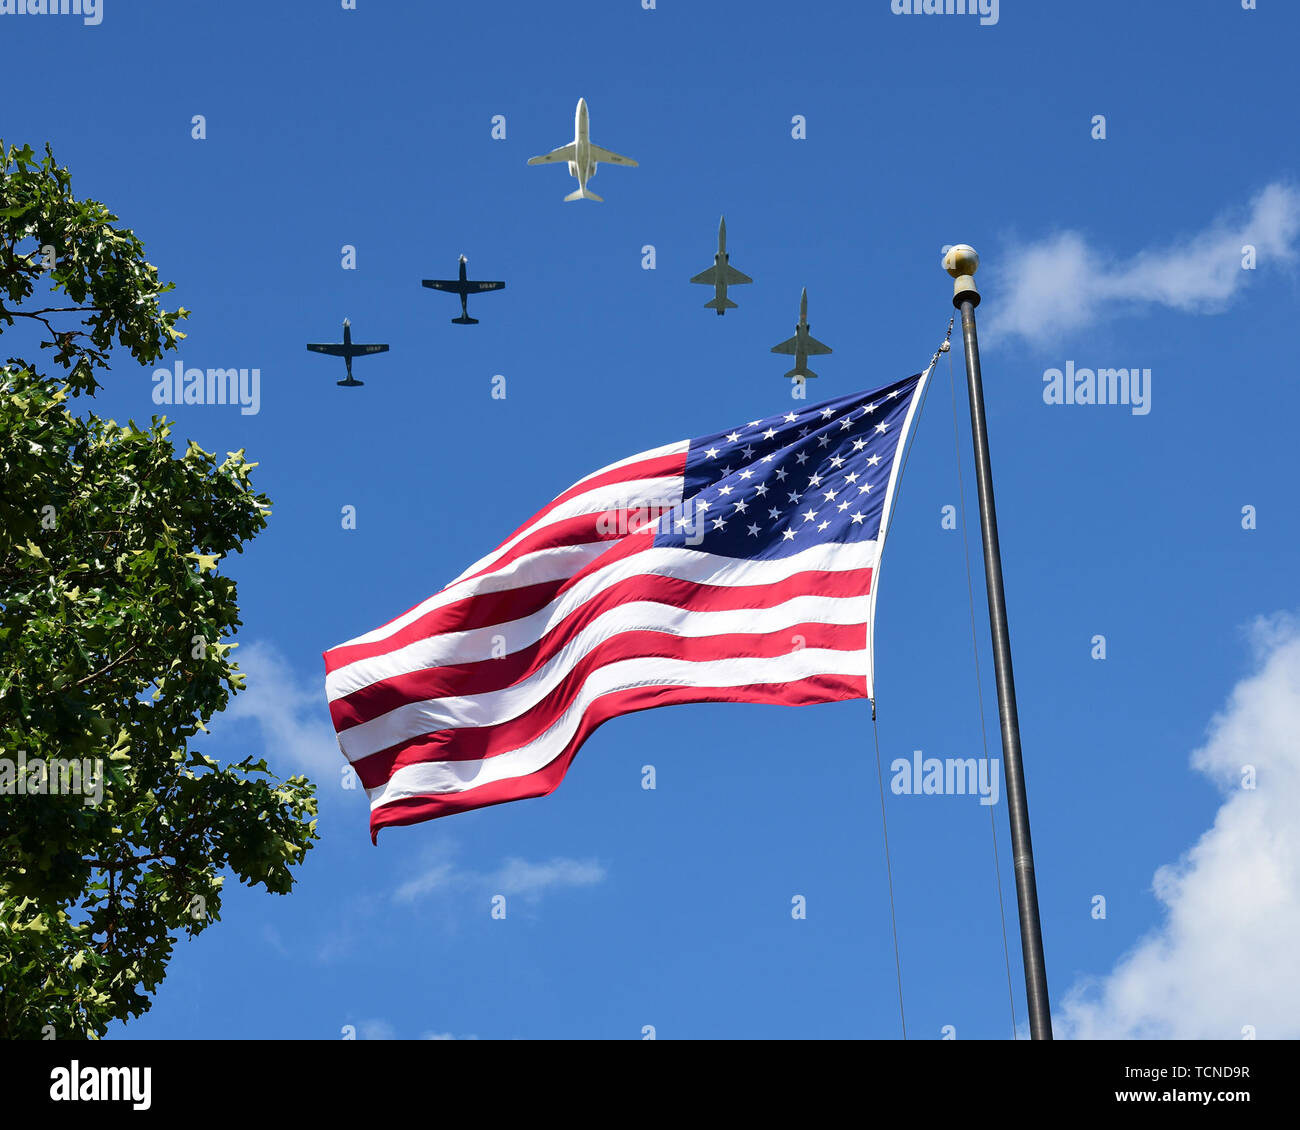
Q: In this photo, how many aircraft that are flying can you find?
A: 5